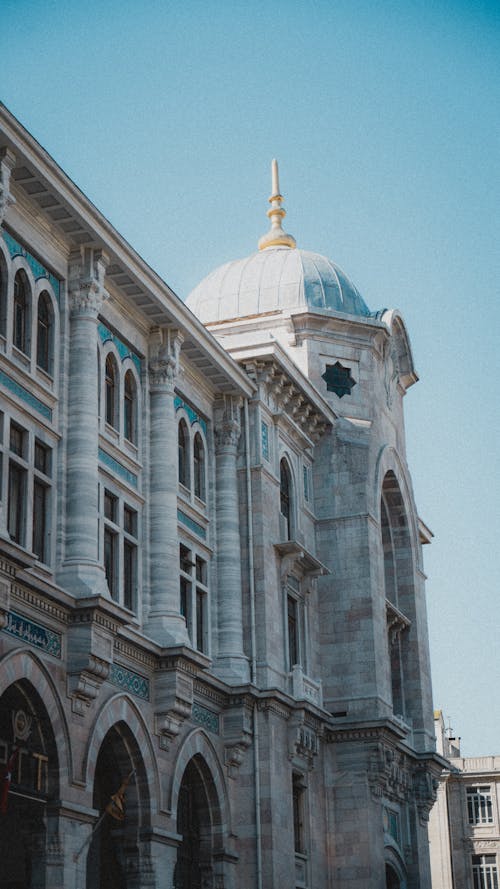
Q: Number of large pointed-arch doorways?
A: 3